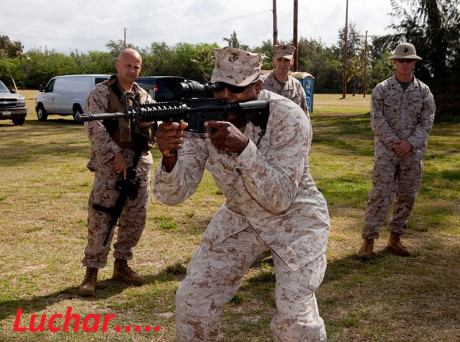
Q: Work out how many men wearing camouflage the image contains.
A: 4